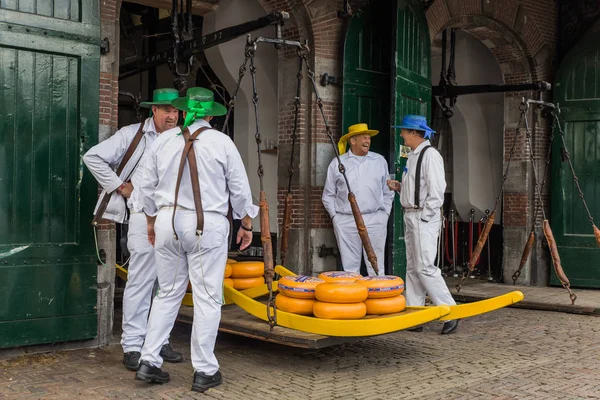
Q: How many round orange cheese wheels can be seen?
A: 12